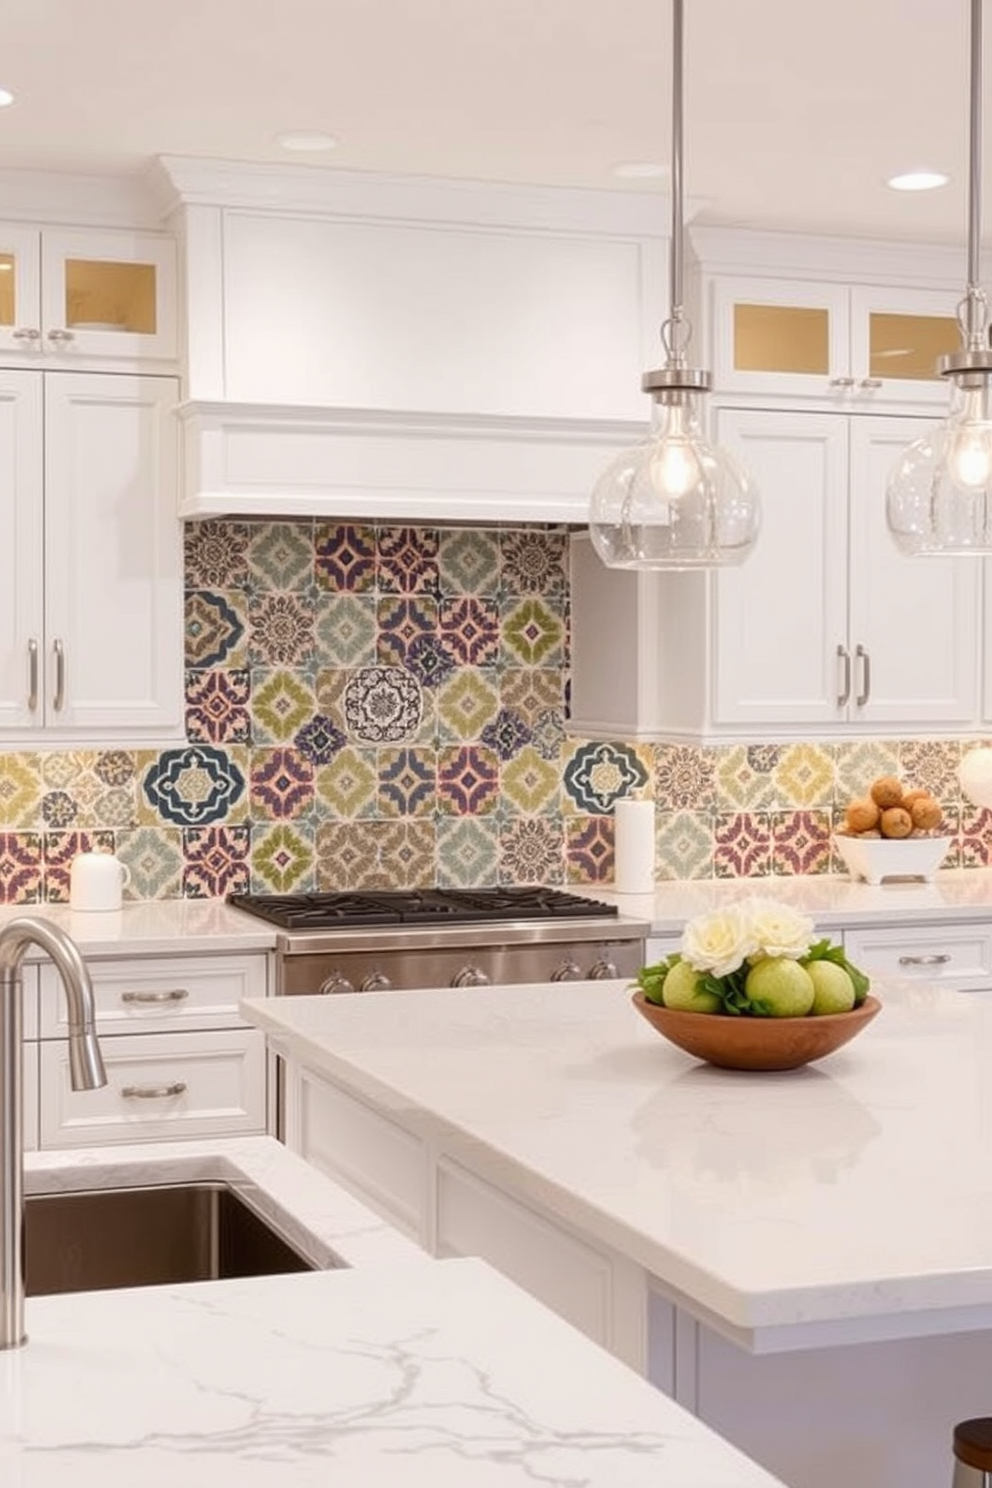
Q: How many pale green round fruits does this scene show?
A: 3